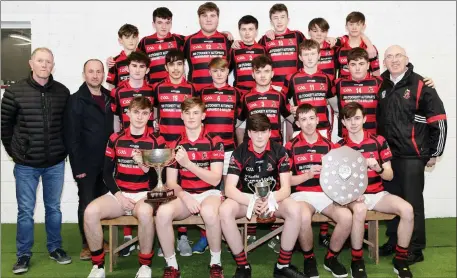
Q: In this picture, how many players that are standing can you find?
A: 13